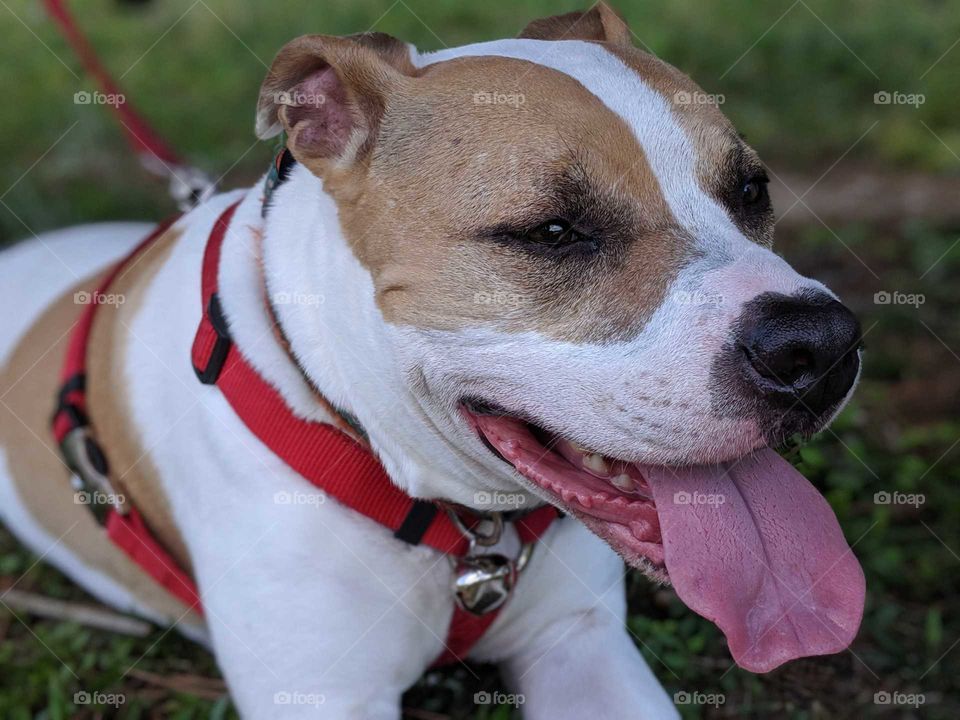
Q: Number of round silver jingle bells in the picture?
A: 1